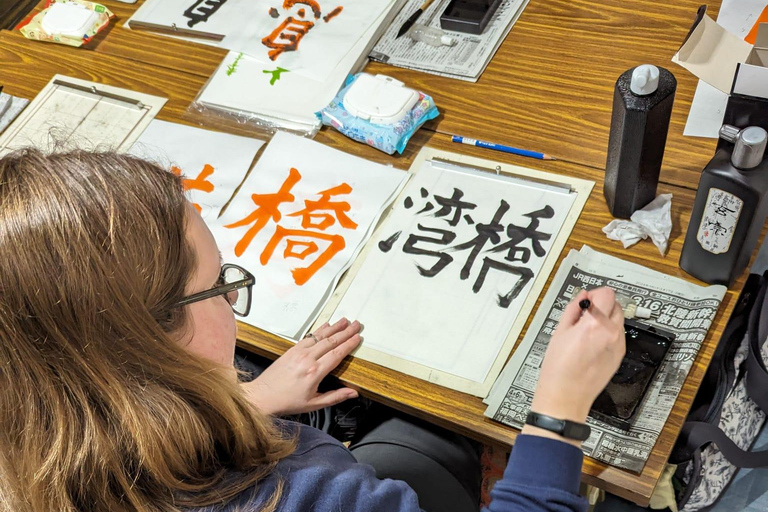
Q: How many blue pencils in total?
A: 1